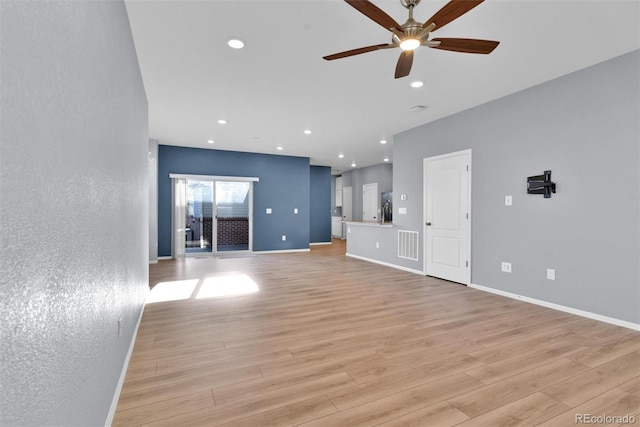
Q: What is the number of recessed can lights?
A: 10